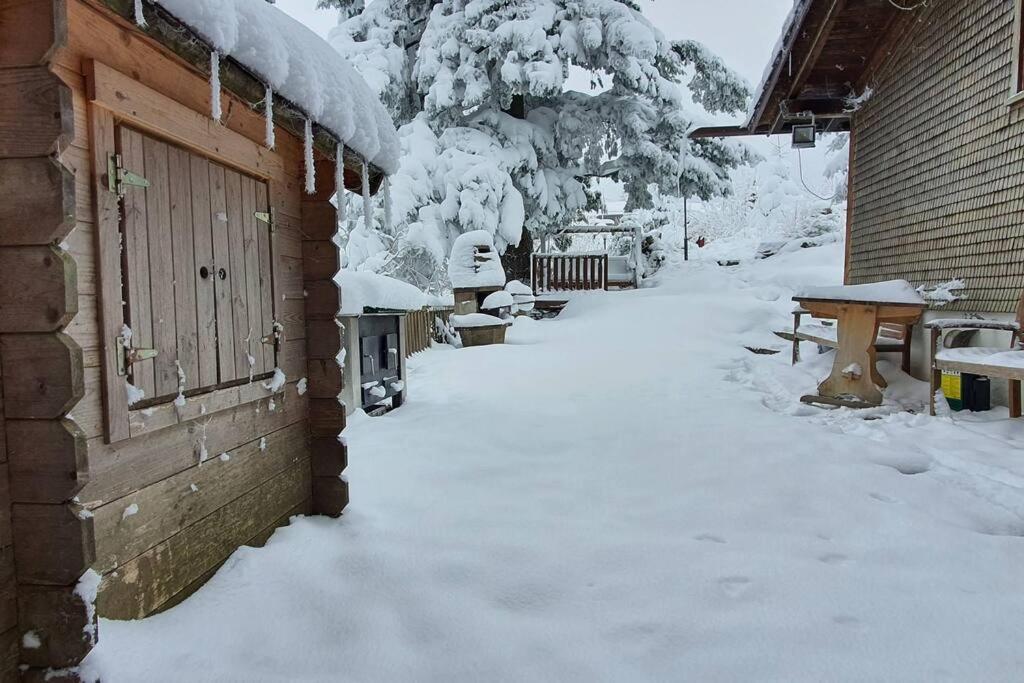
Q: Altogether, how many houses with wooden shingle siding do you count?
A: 1